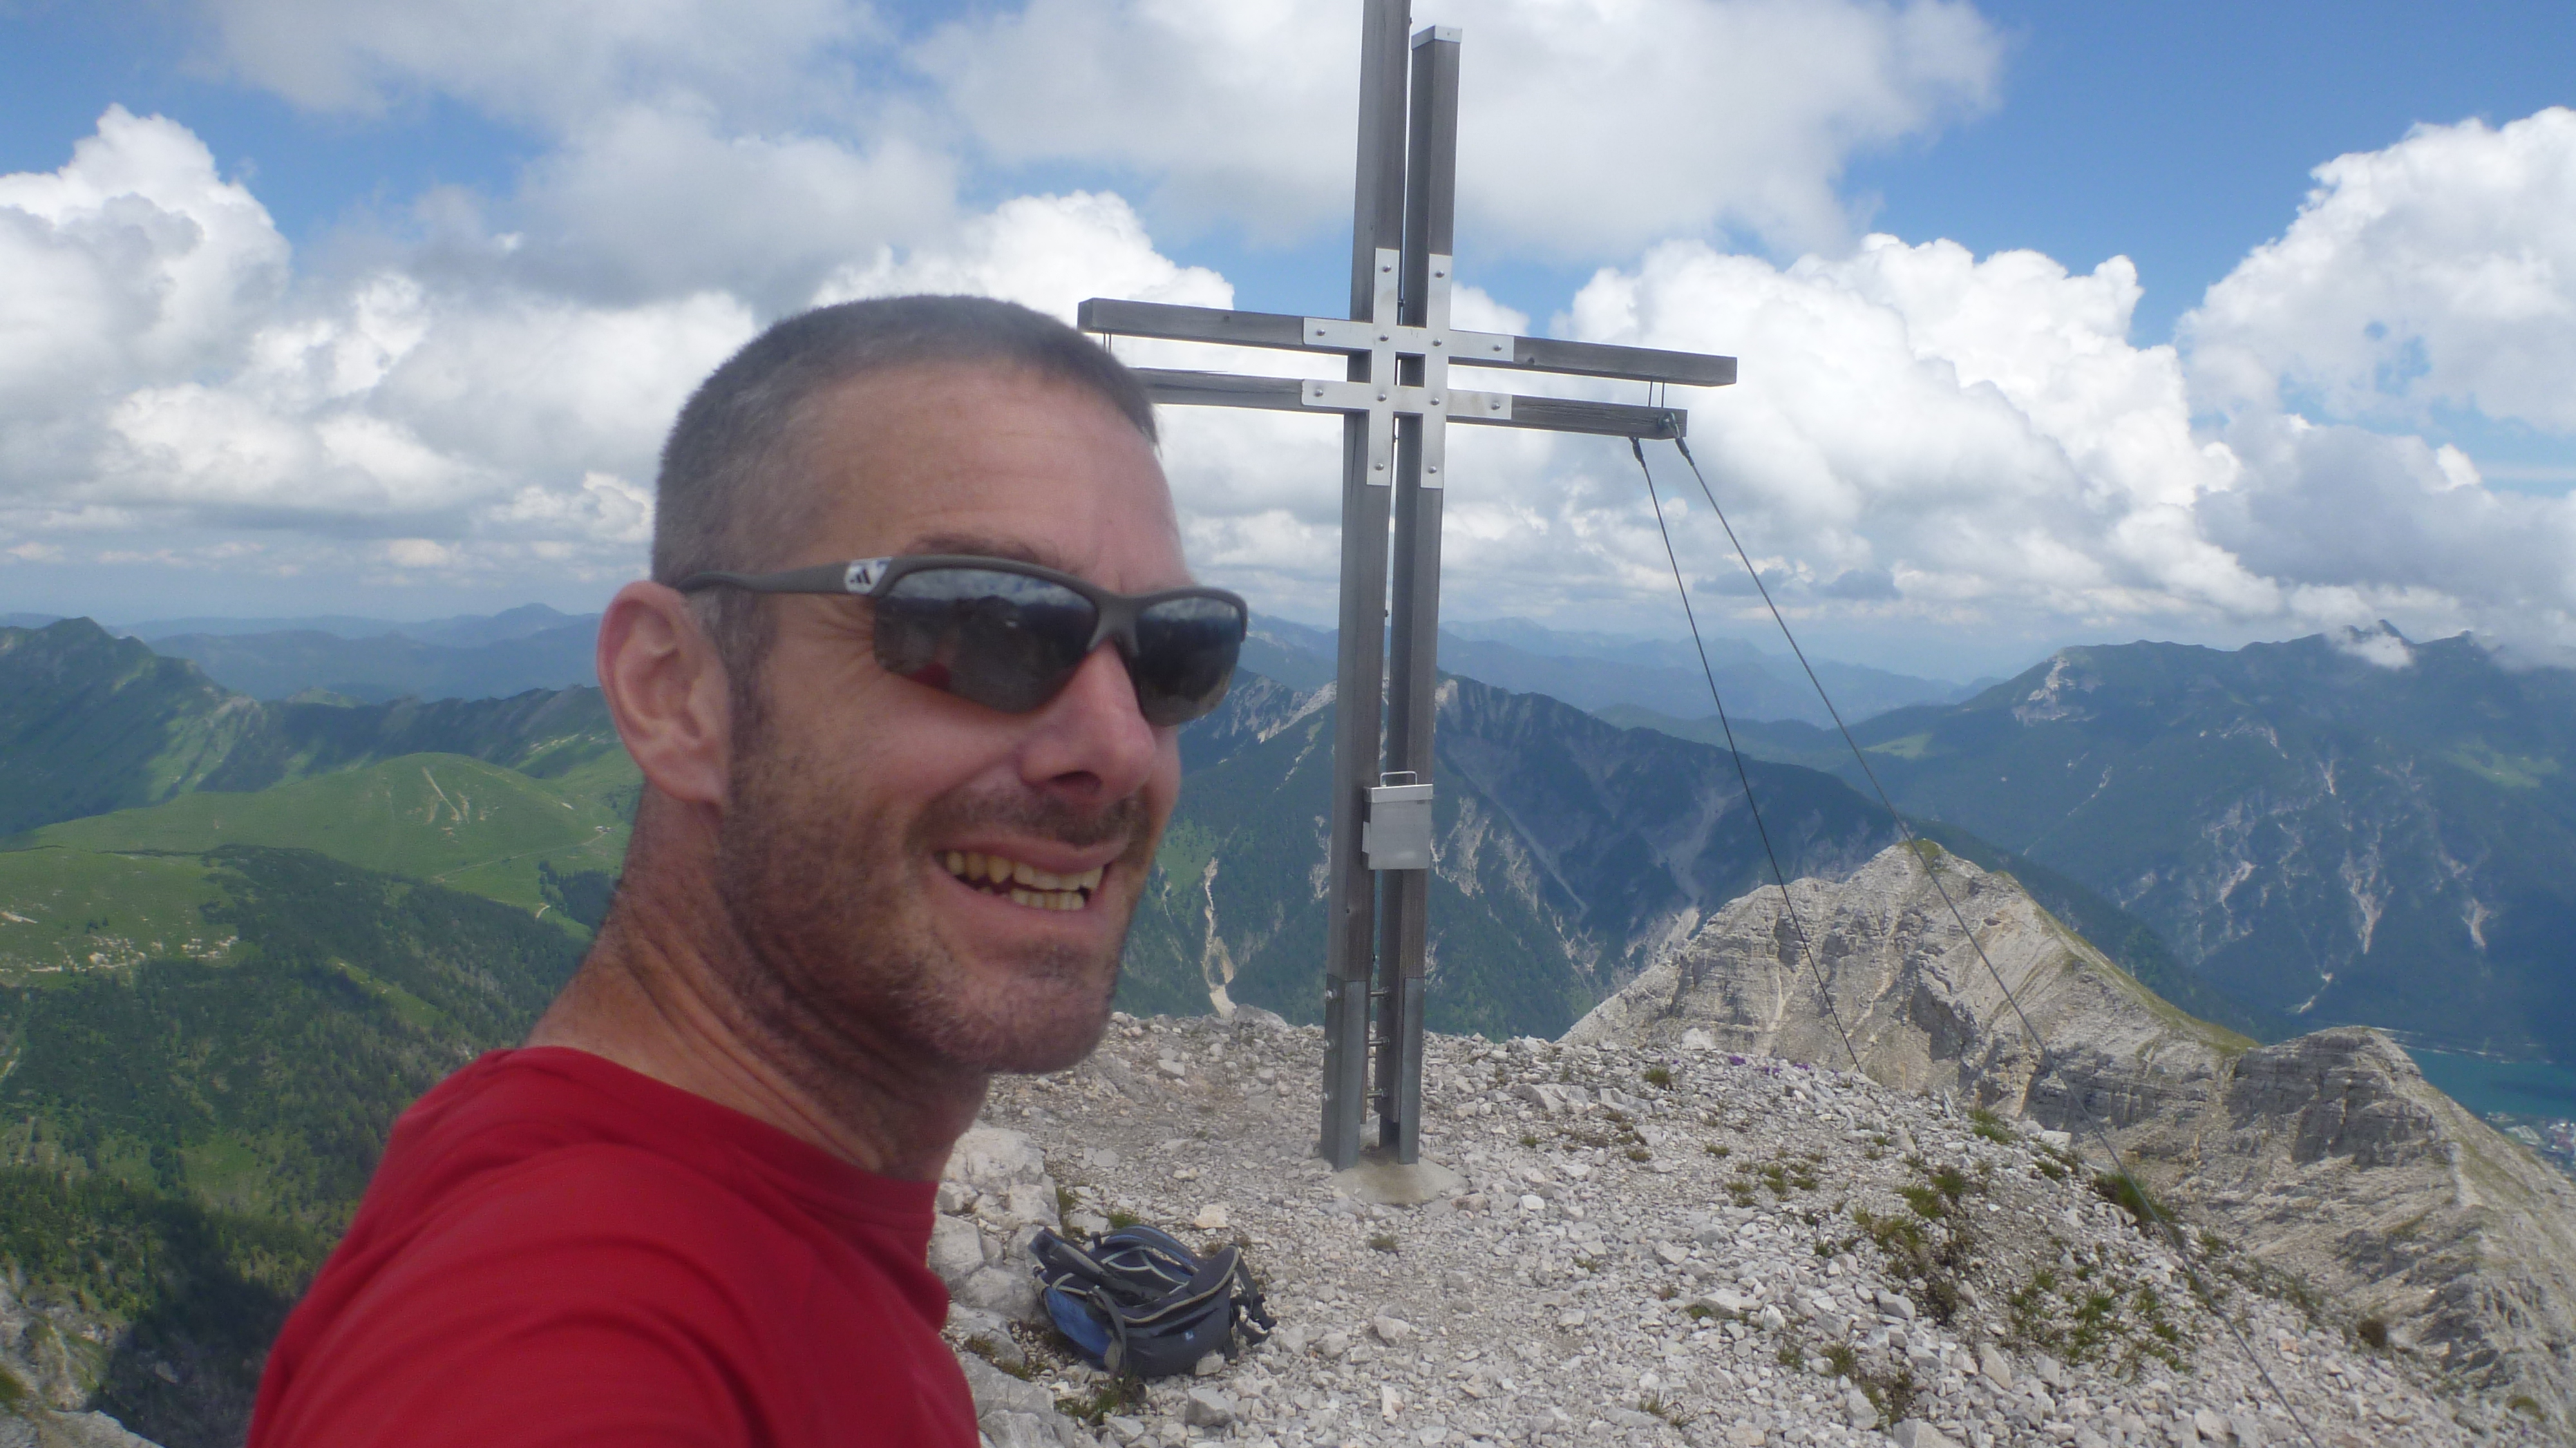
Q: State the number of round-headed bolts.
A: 12